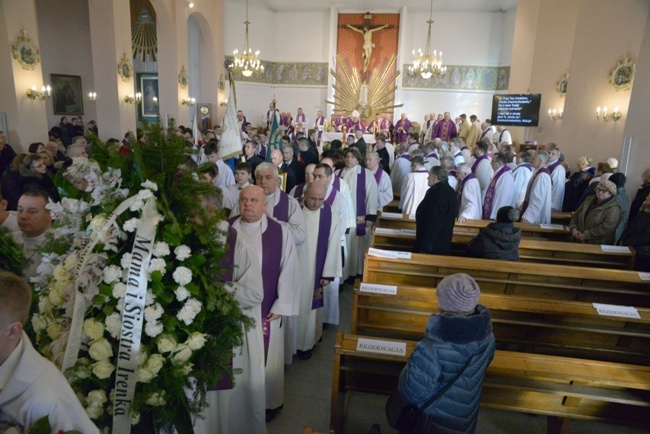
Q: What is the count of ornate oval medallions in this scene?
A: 6